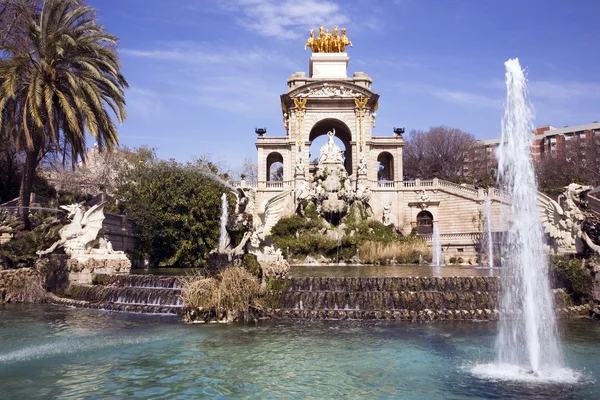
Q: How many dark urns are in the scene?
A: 2